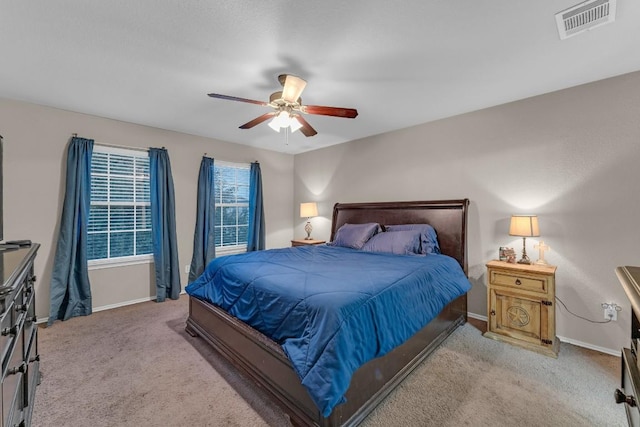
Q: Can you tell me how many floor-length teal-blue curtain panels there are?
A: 4